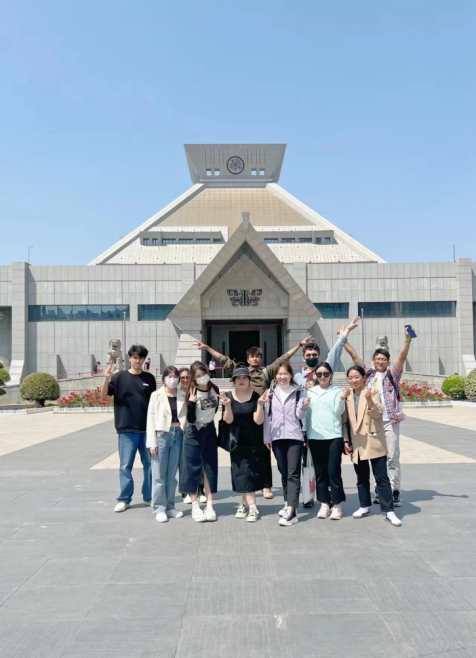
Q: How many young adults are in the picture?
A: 11